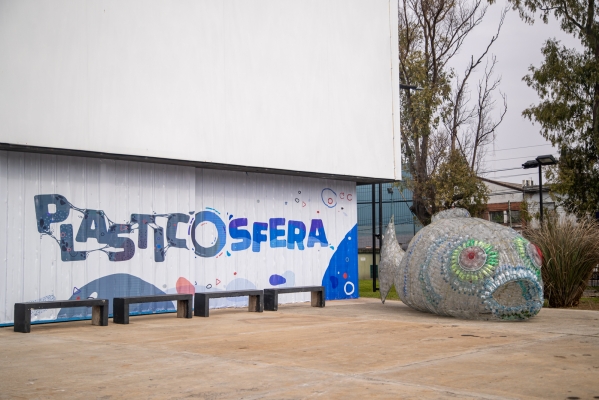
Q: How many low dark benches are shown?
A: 4